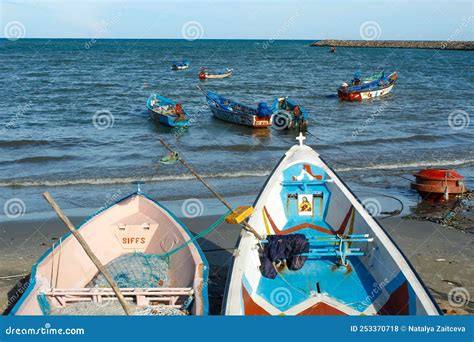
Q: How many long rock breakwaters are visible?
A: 1